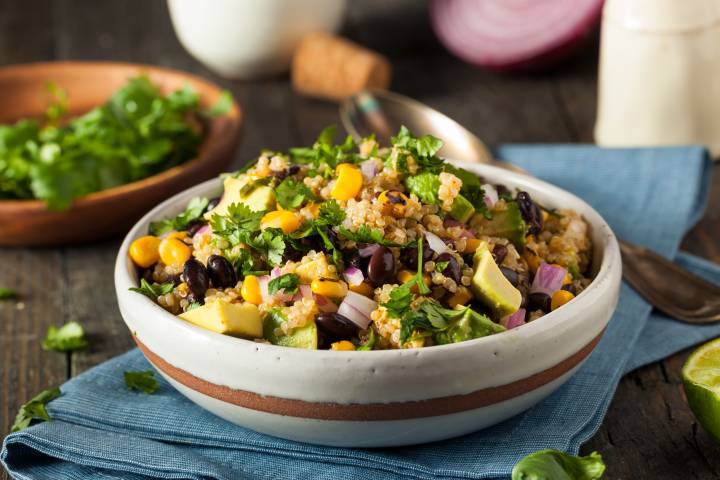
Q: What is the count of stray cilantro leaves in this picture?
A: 5